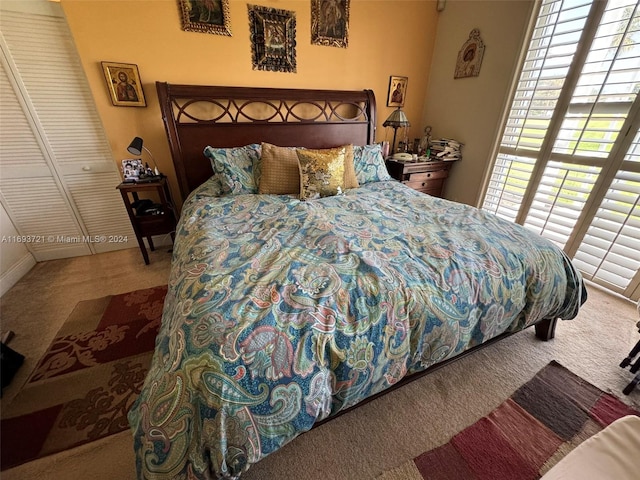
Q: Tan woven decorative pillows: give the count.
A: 2